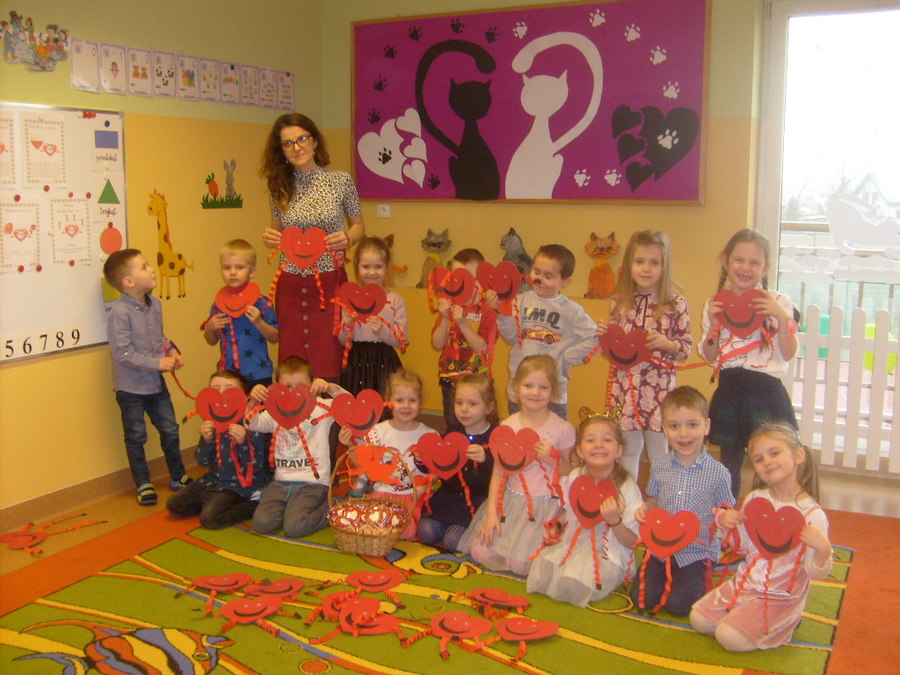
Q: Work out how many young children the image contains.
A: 15